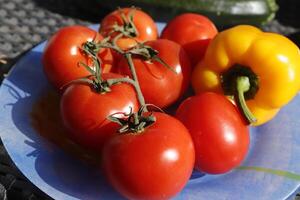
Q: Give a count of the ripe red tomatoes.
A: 7